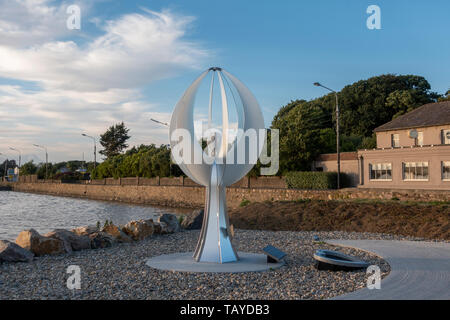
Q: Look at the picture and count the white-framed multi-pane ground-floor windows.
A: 3